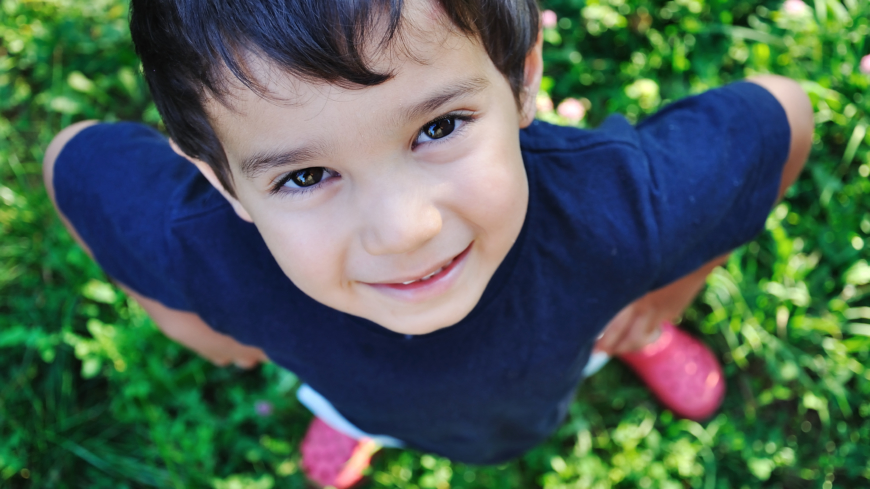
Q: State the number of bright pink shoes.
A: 2